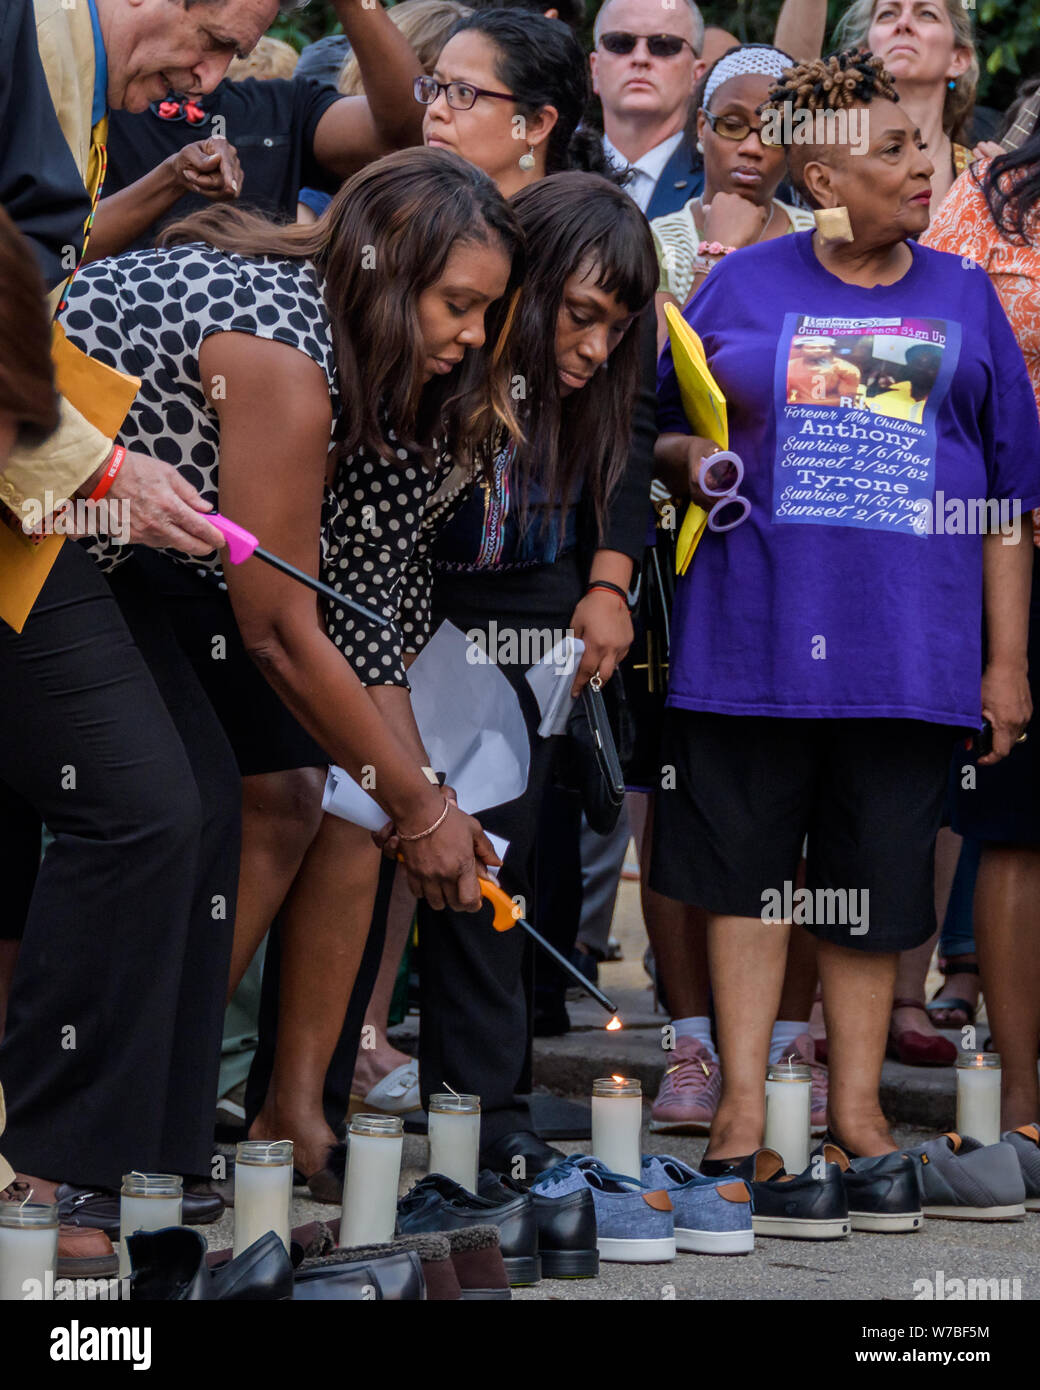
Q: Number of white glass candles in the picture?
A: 8